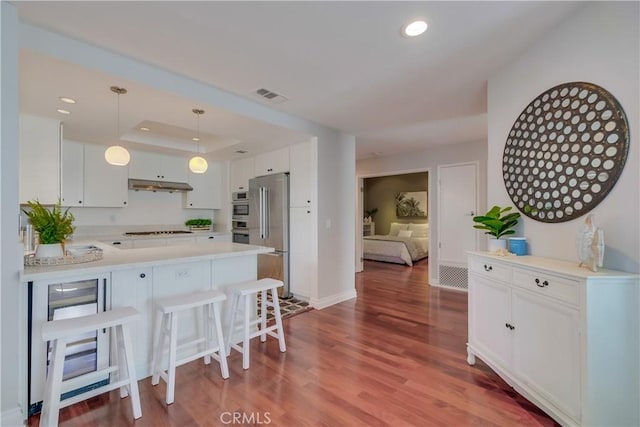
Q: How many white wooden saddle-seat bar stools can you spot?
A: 3